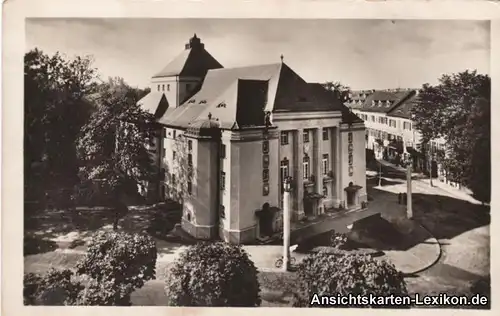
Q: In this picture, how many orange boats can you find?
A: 0